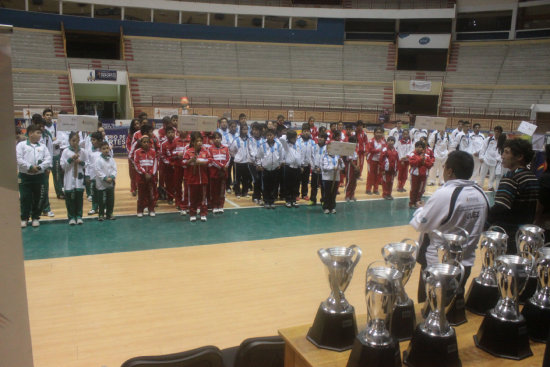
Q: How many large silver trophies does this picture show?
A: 9